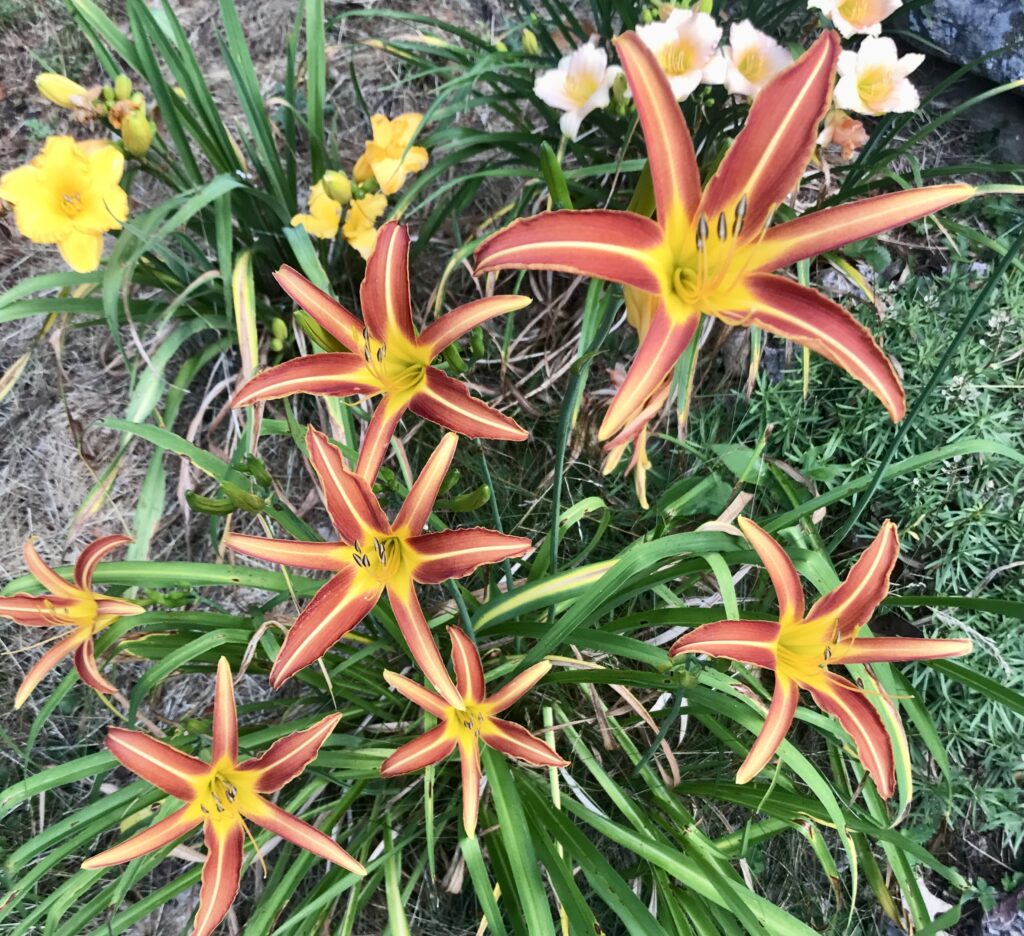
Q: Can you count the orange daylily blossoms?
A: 7